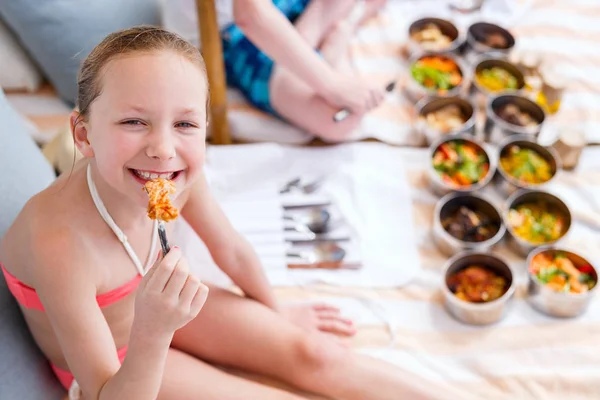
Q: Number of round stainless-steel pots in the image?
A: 12